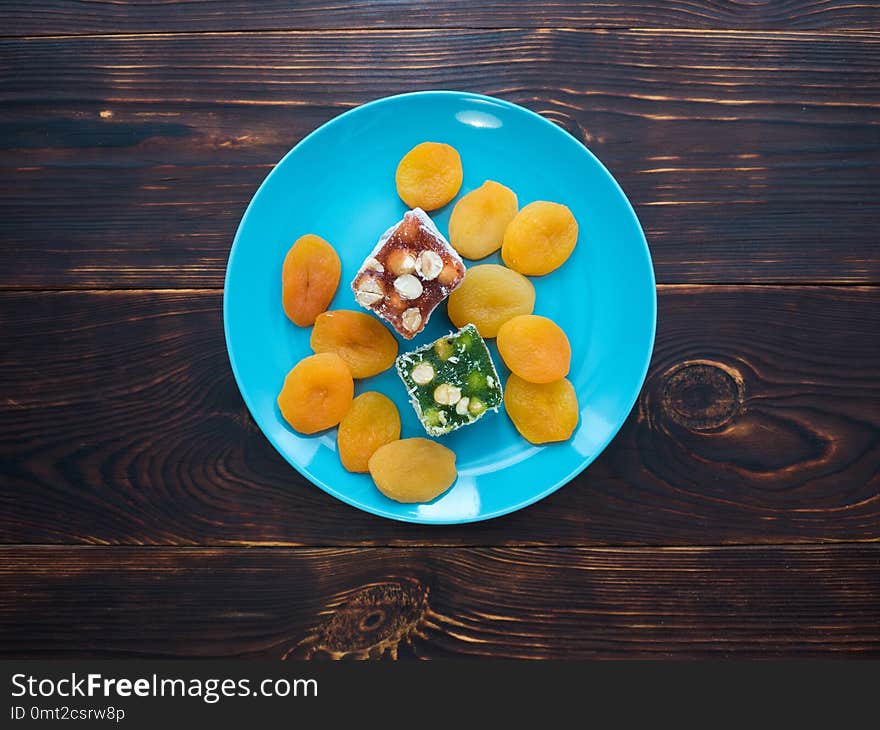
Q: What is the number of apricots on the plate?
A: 11